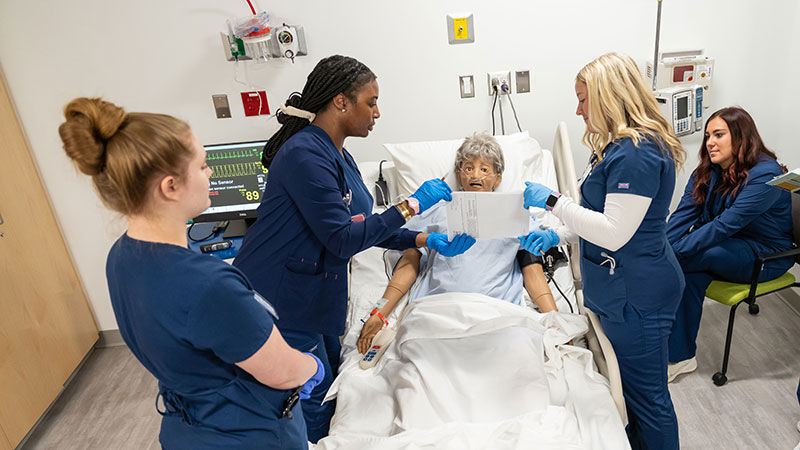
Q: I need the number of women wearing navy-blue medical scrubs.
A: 4